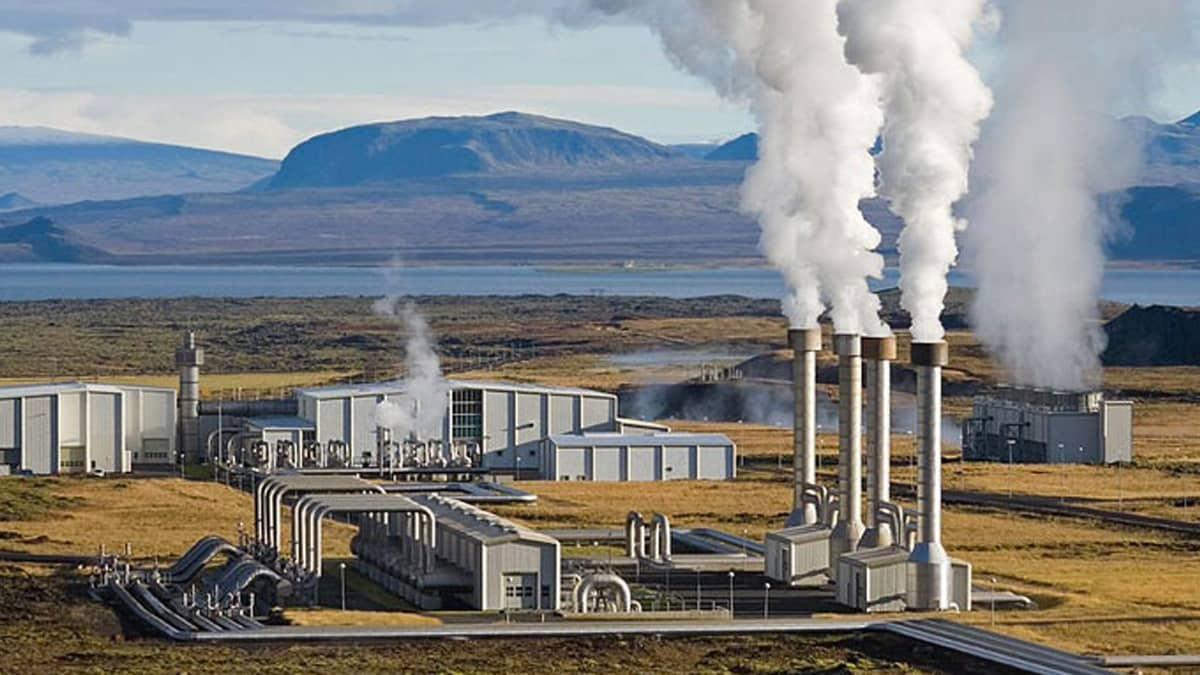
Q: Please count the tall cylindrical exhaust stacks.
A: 4